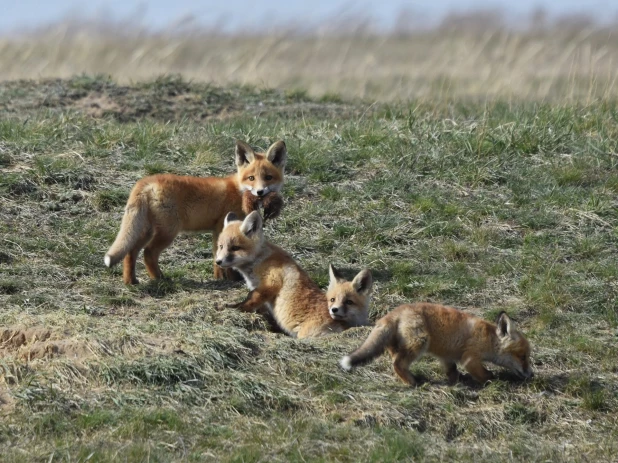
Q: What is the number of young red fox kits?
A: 4